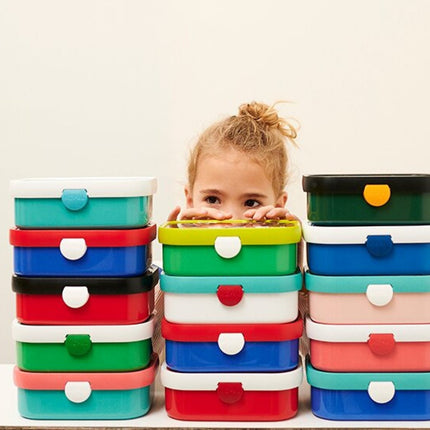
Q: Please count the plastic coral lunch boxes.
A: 1